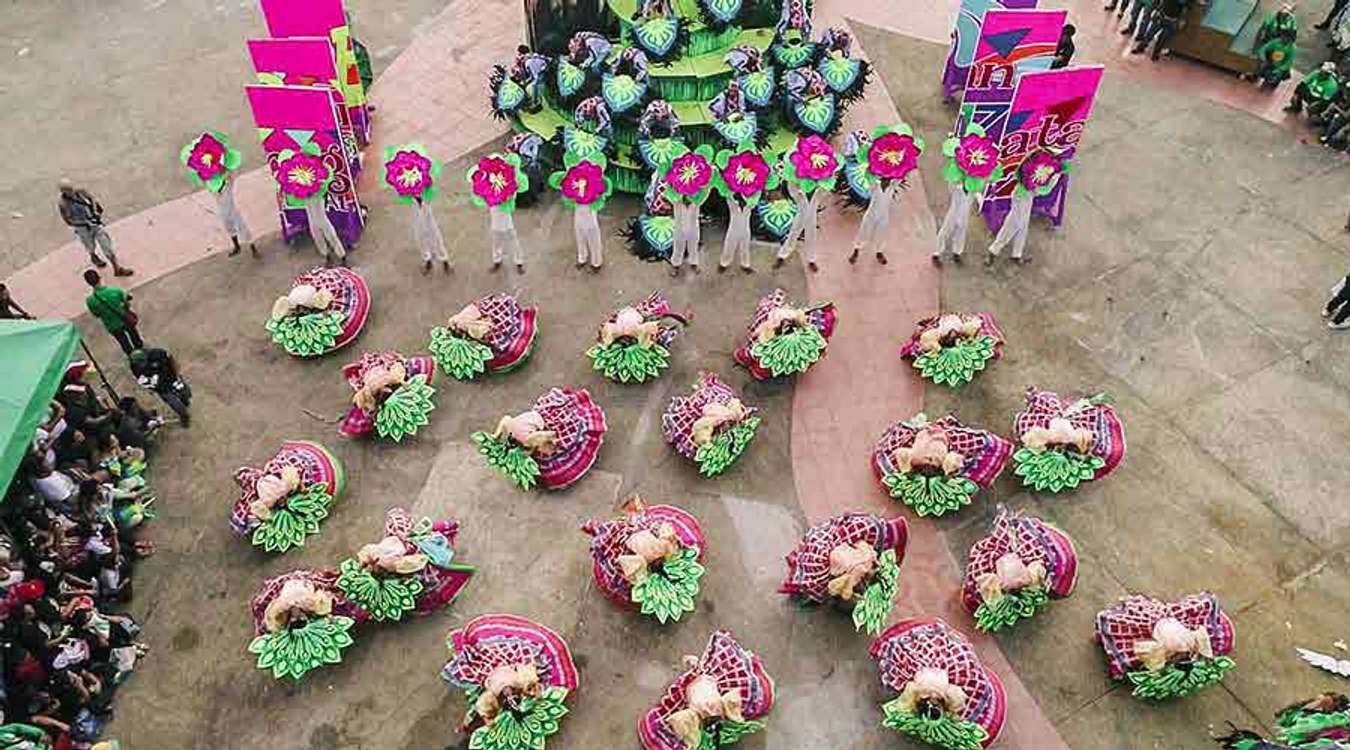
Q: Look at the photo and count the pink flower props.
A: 11